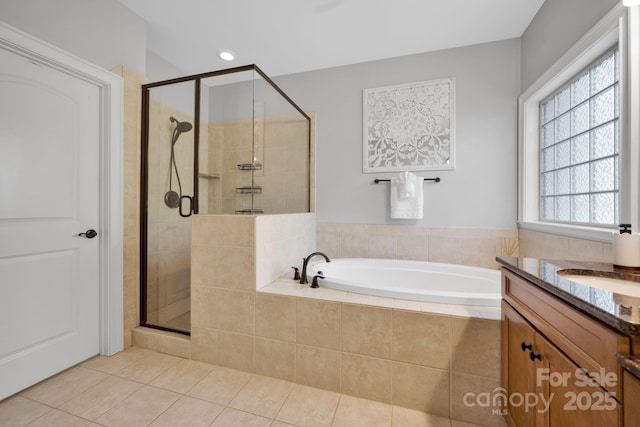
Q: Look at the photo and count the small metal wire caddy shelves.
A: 3